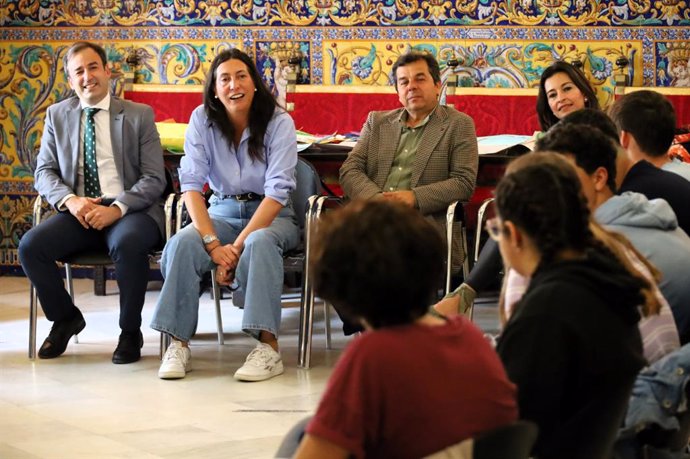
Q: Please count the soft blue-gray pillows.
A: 0